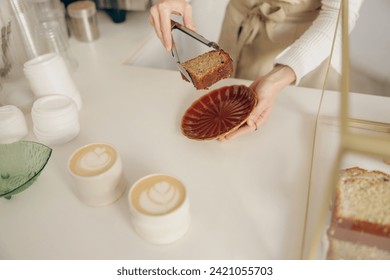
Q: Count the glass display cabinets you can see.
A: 1